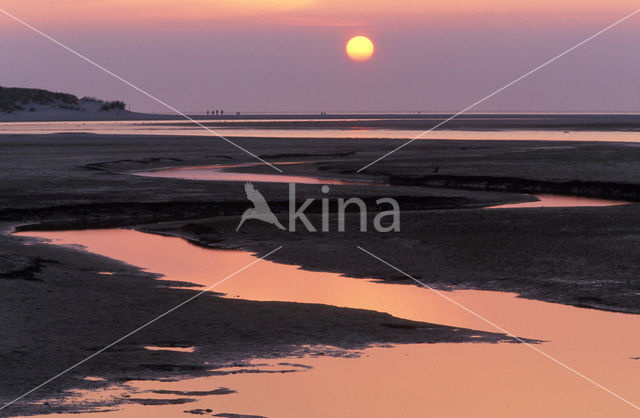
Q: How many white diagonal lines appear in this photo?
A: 4